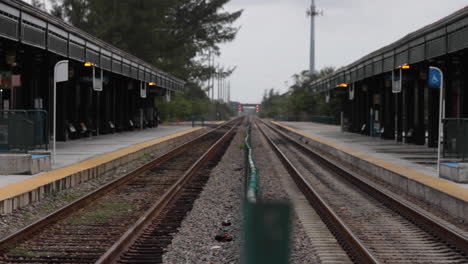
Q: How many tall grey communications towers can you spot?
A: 1